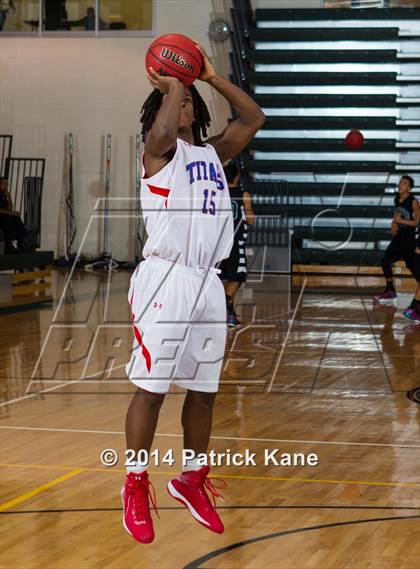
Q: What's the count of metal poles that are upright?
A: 3